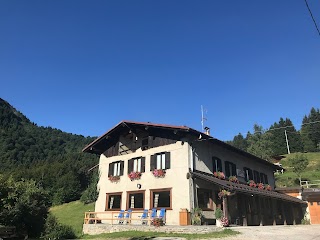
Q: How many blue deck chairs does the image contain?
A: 5